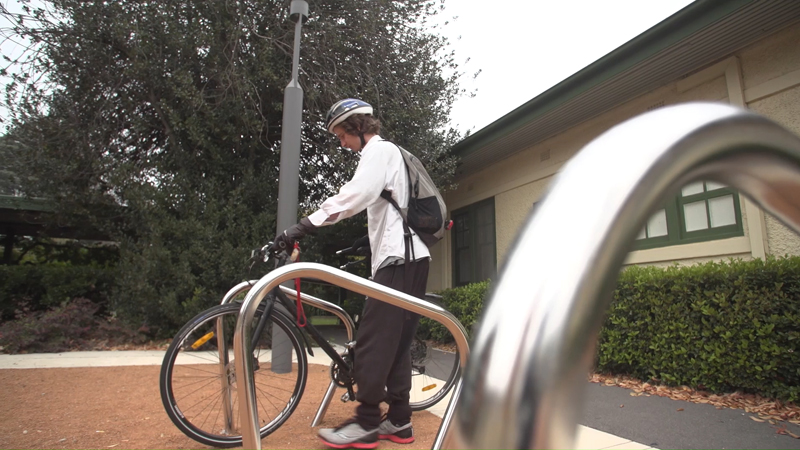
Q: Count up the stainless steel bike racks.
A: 3